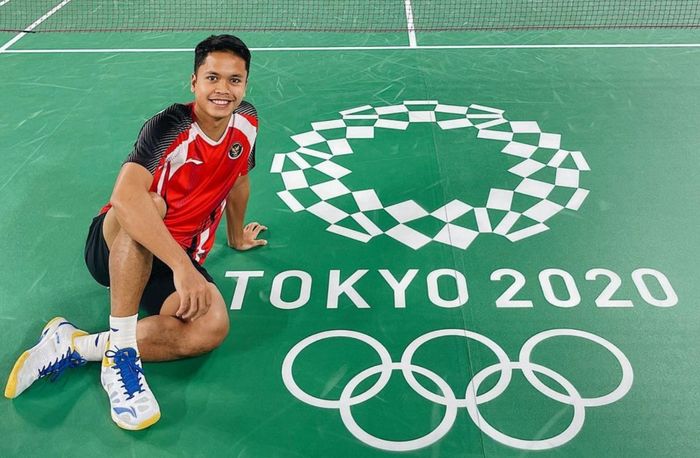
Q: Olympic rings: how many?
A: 5